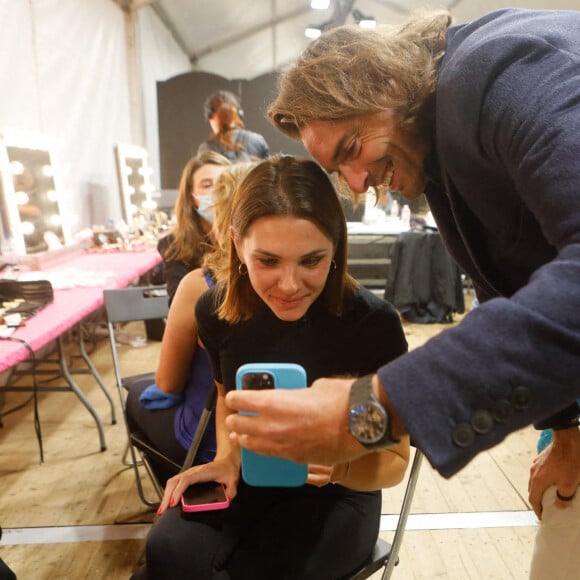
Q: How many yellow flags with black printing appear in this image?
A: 0